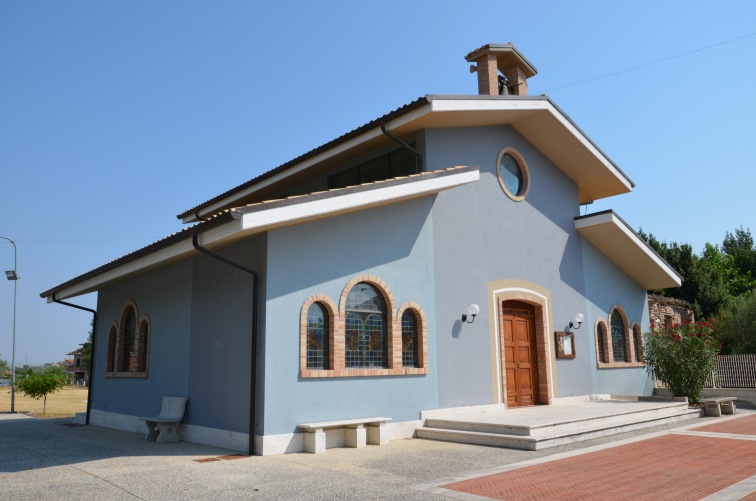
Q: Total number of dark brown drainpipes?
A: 4